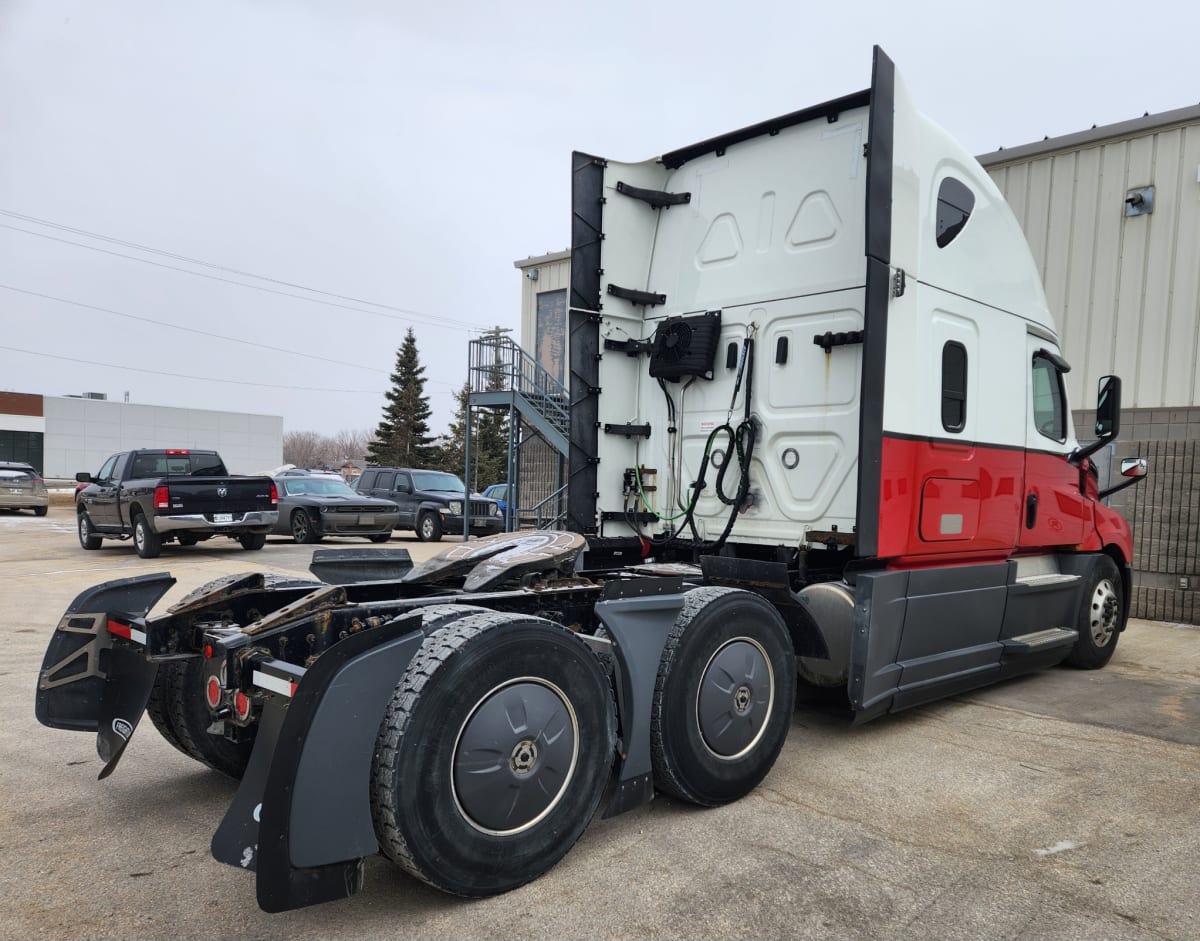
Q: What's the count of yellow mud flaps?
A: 0